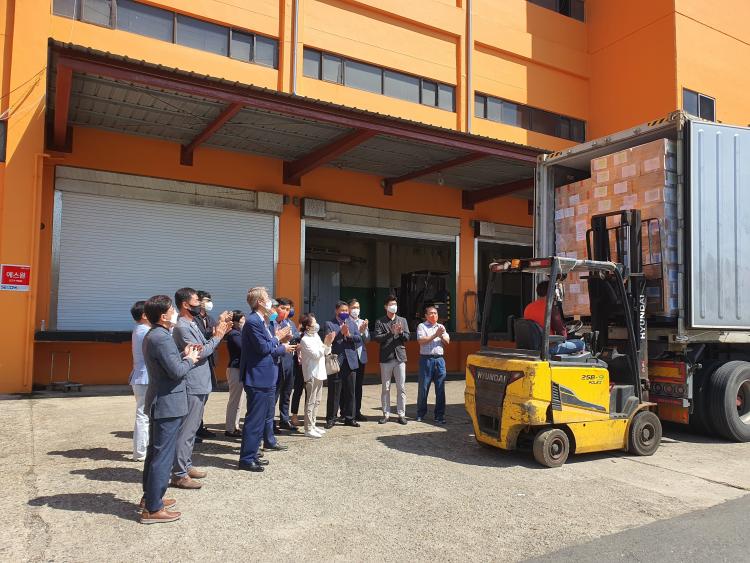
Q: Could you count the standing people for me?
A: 15